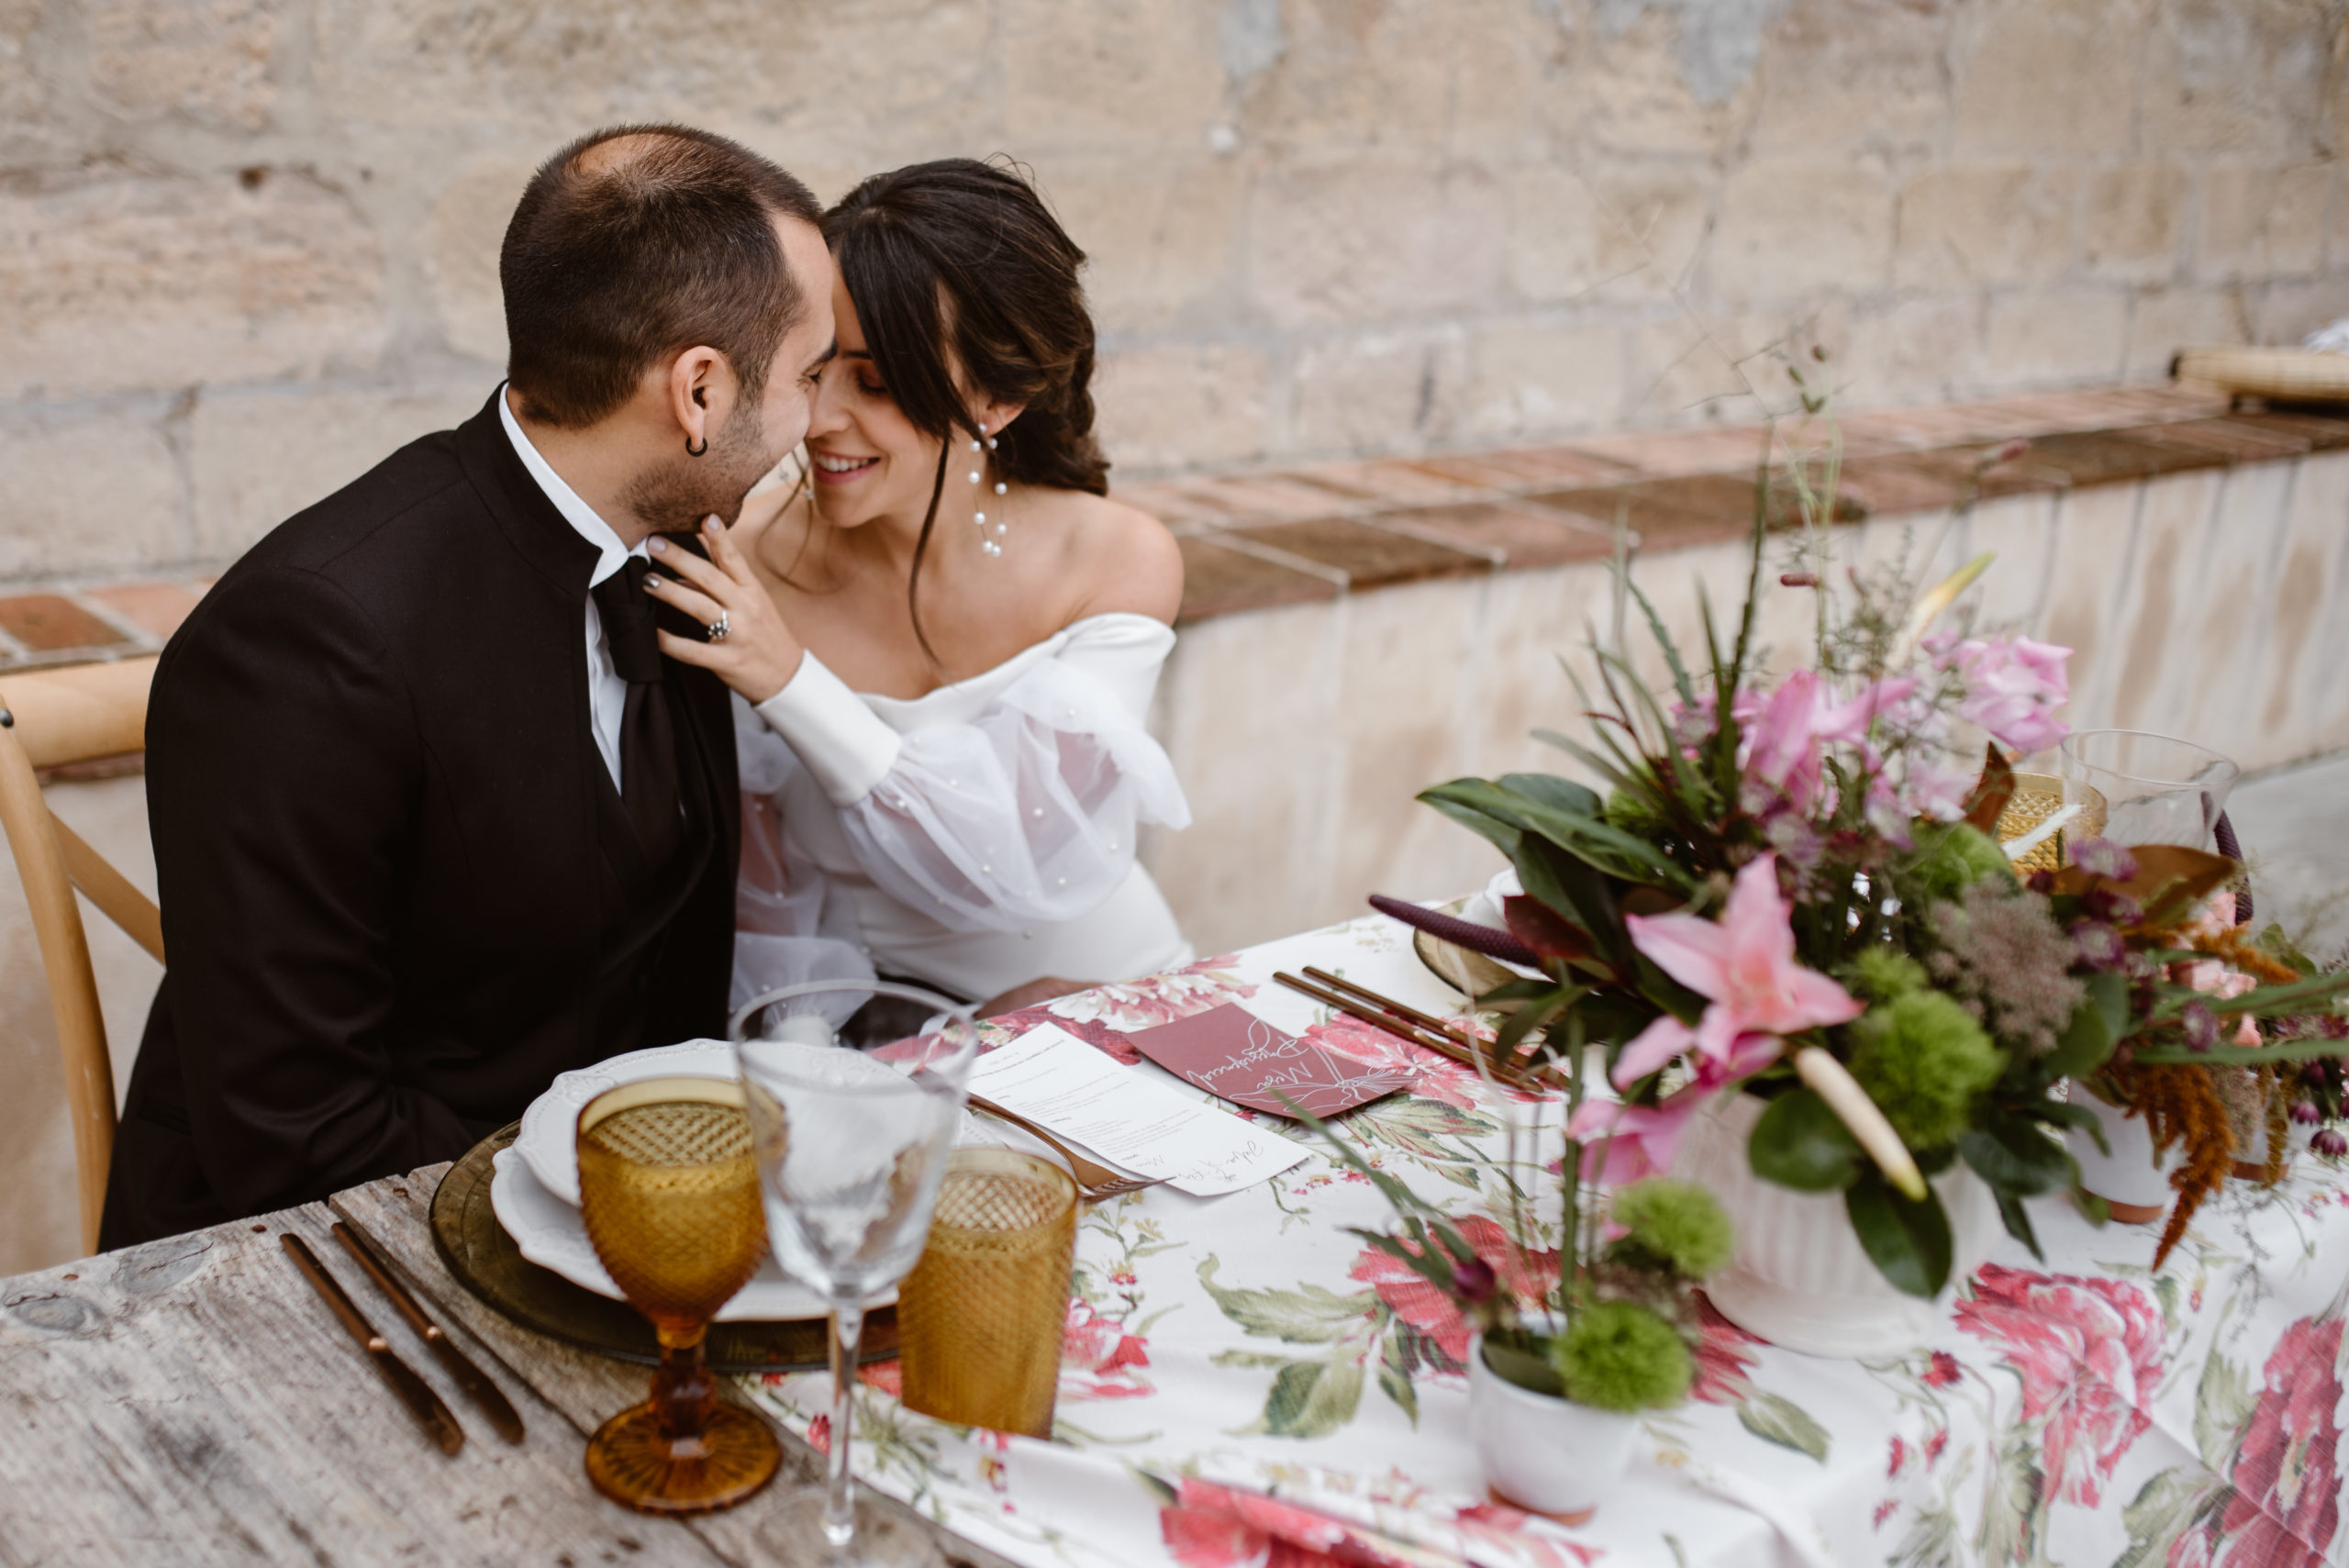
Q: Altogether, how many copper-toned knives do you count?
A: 4